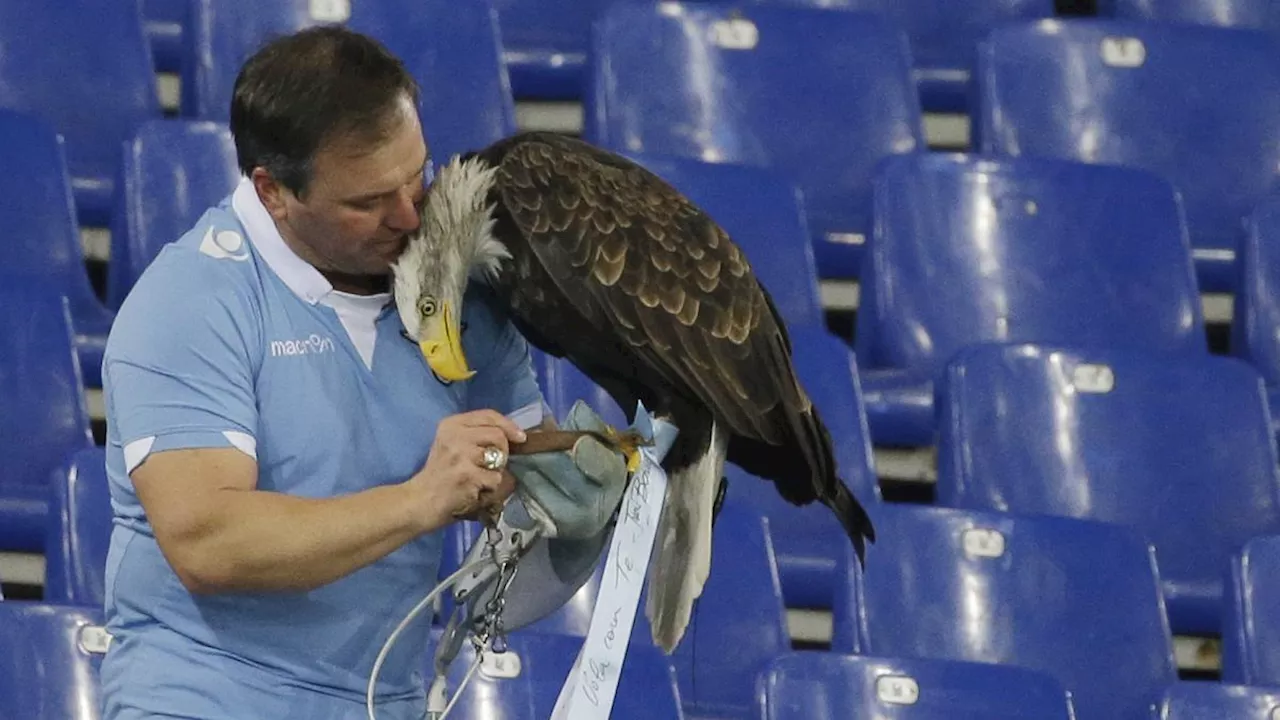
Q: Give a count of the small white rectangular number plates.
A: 8